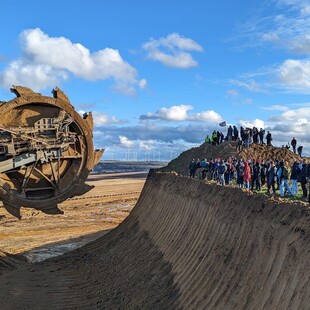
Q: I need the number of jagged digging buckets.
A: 7